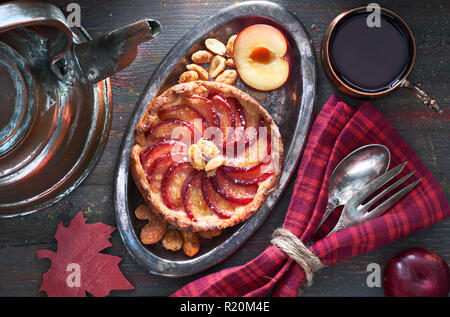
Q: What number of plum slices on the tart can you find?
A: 14